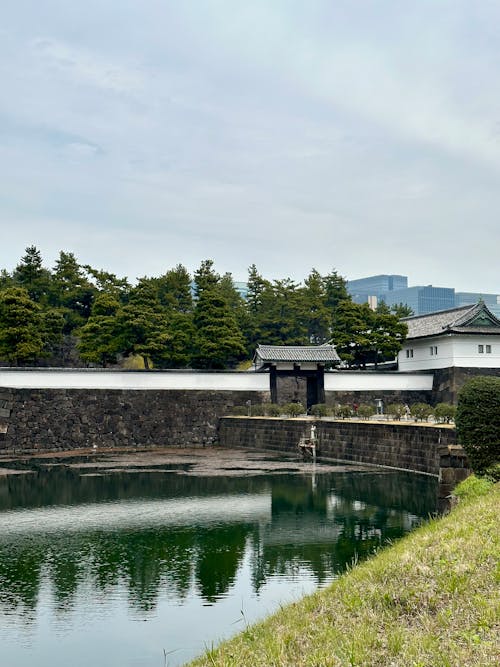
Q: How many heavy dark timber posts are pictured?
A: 2